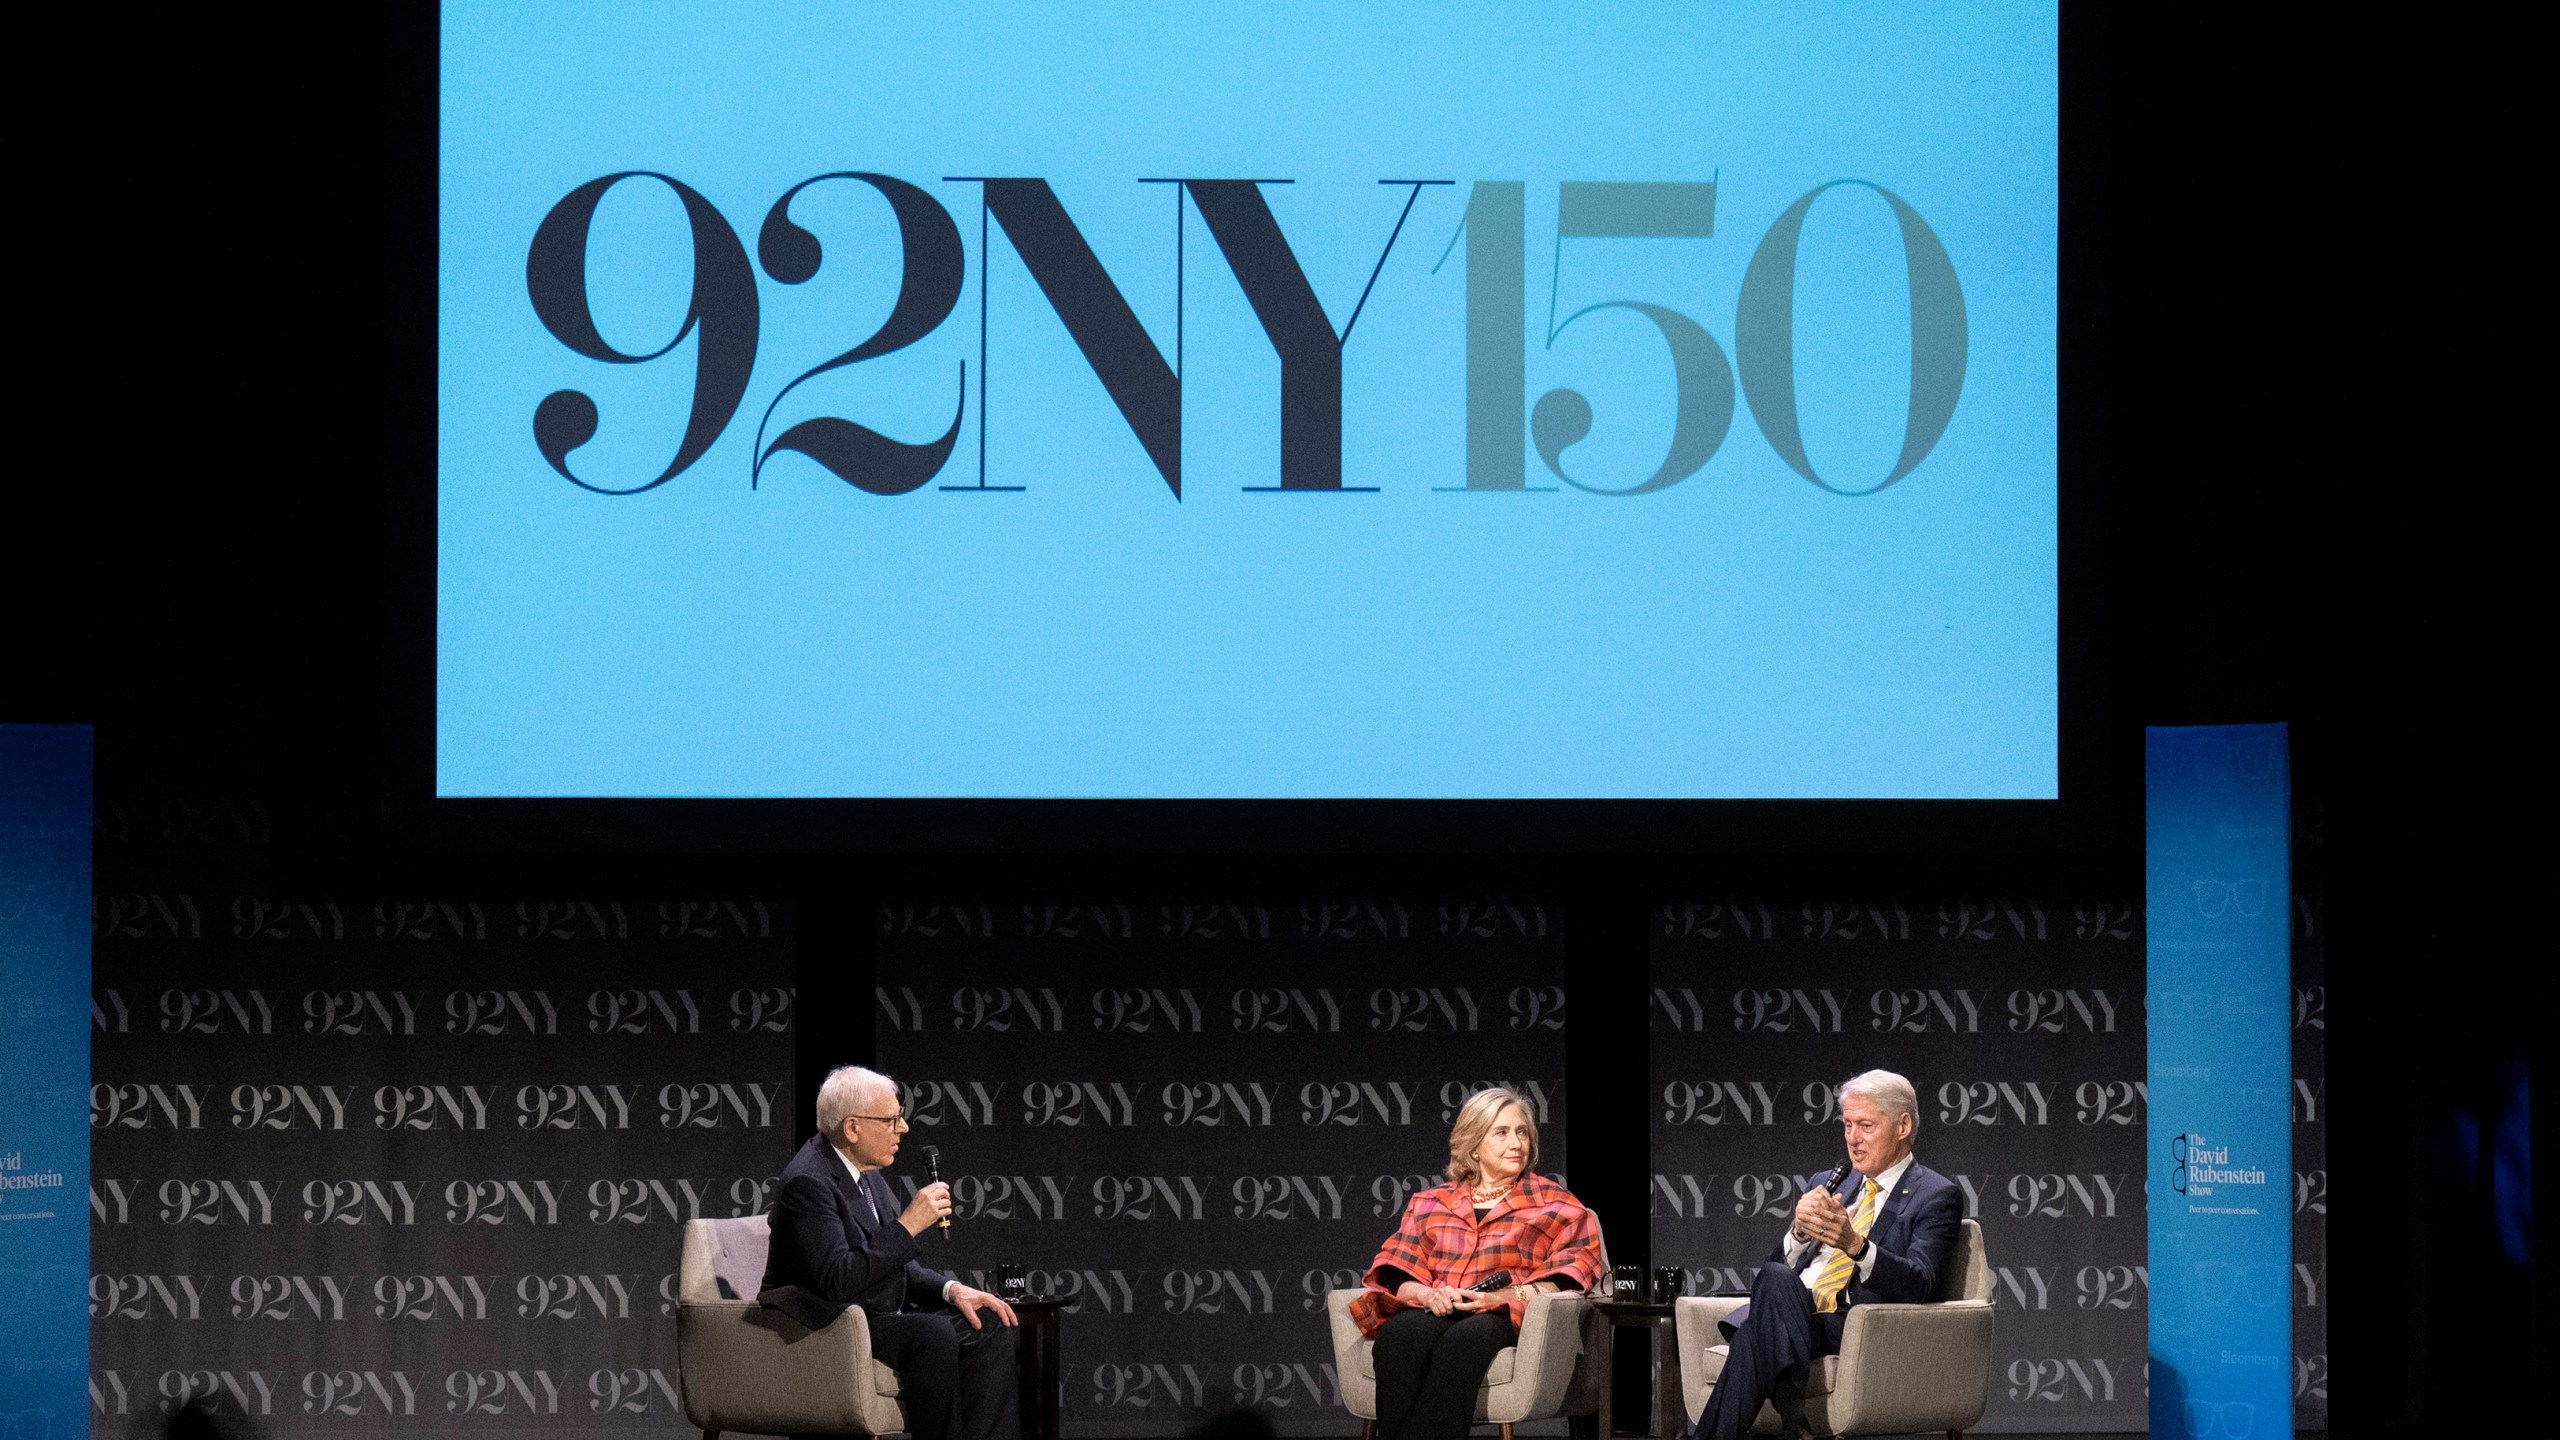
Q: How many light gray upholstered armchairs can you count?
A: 3